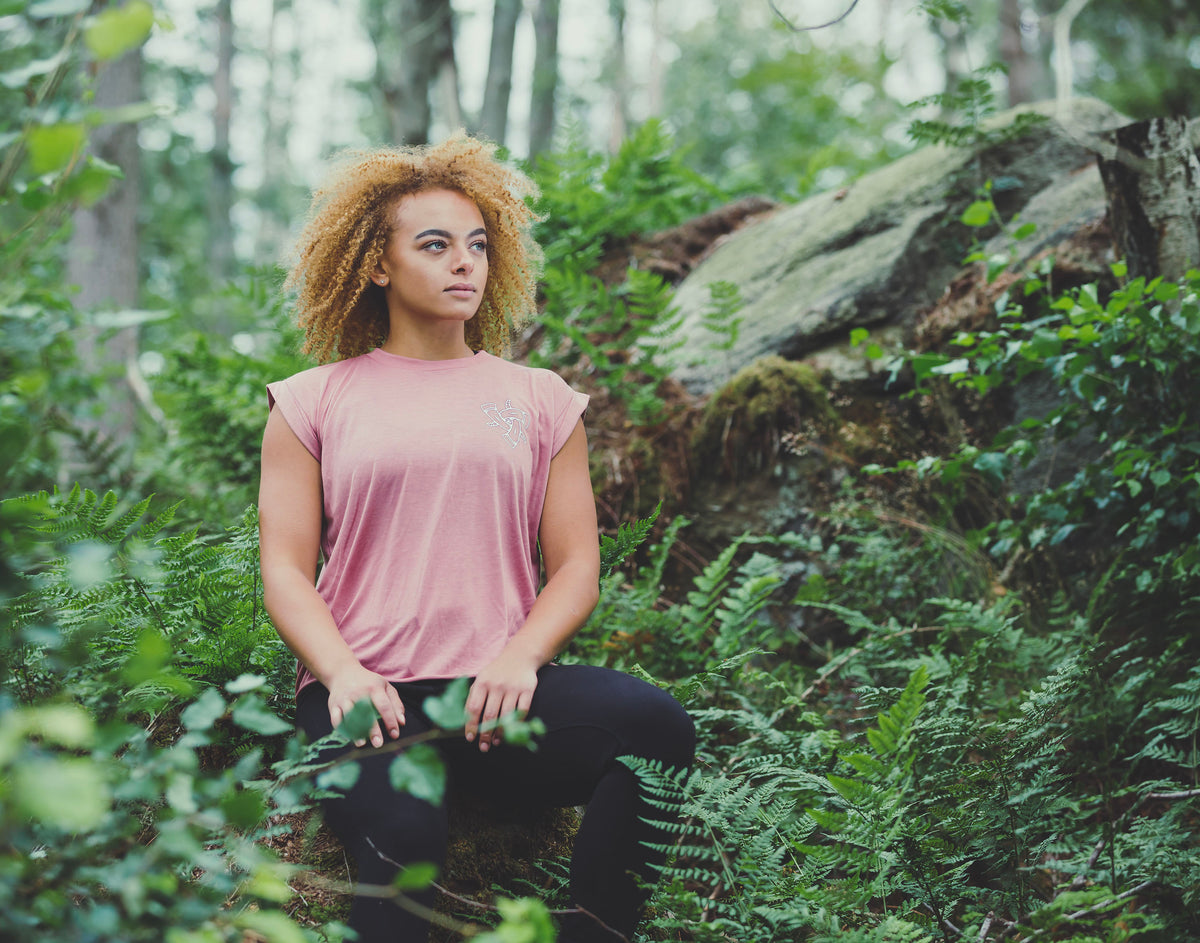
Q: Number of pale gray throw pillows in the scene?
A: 0